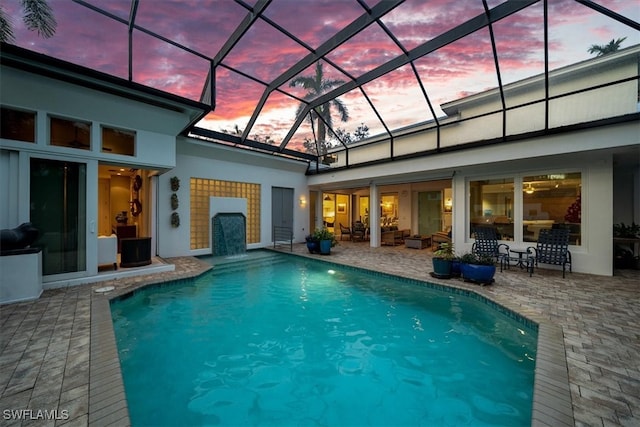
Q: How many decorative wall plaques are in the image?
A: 3